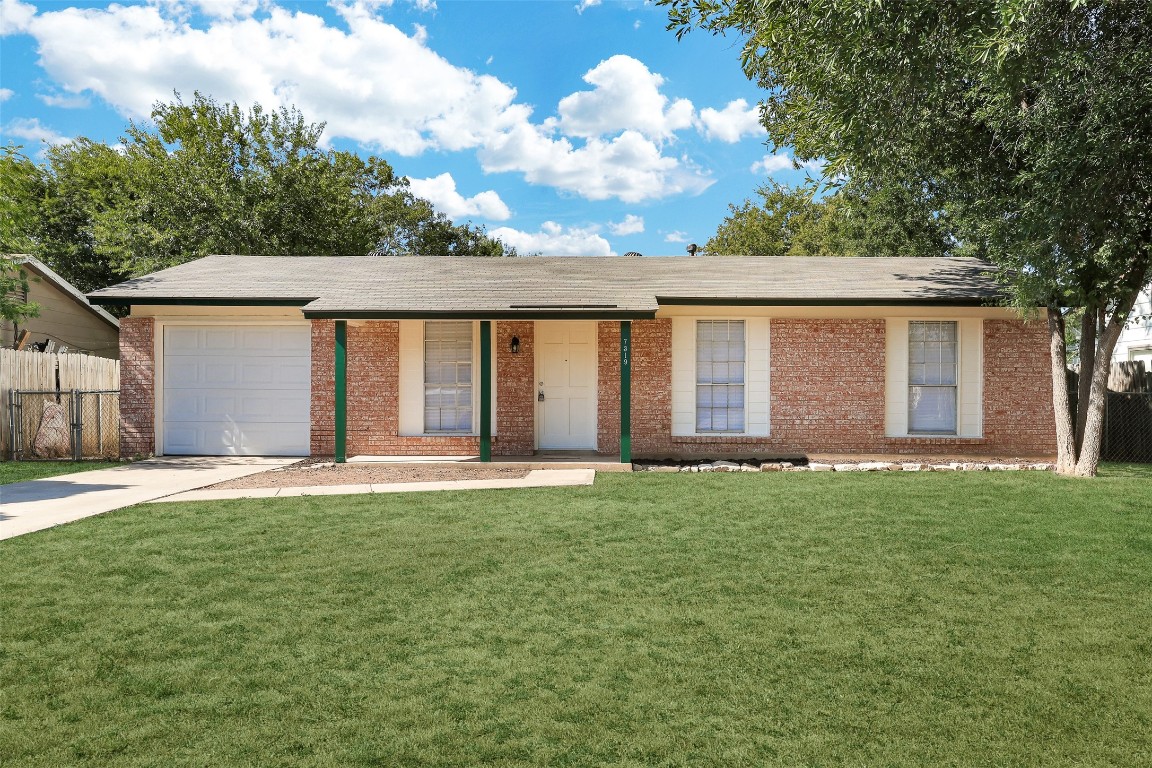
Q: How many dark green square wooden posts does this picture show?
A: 3